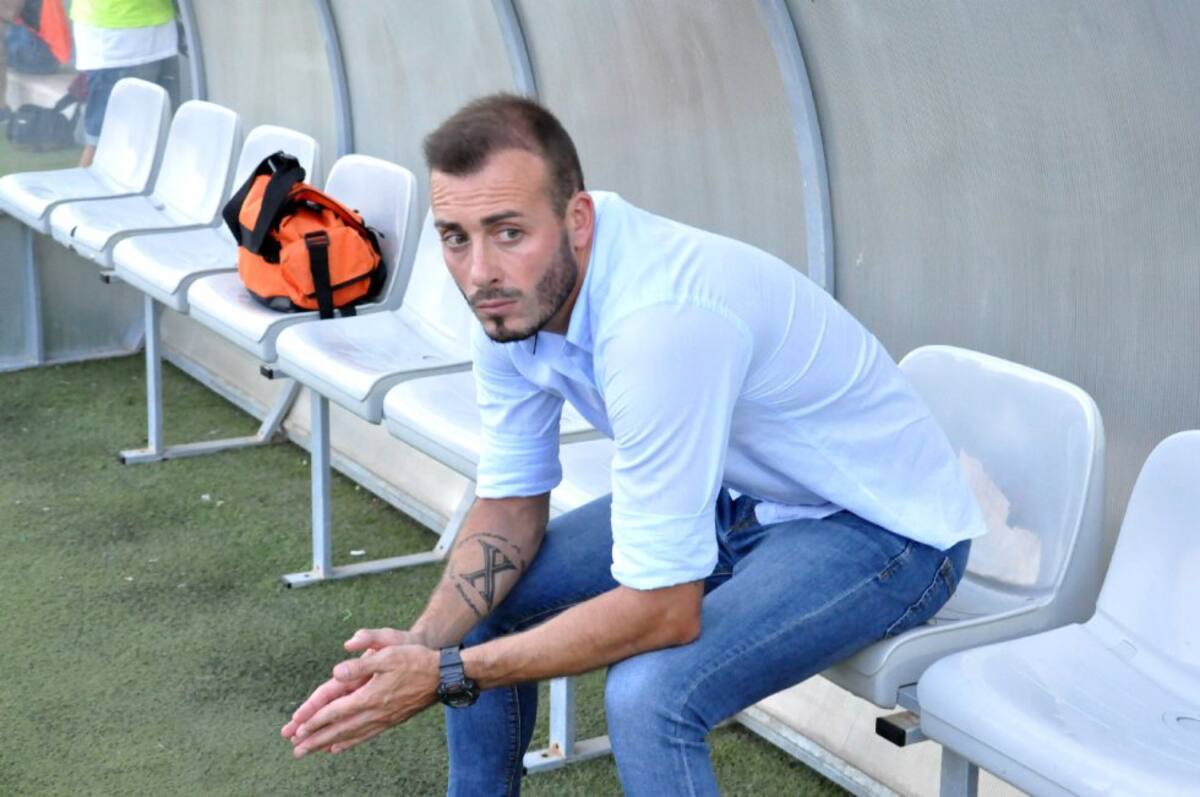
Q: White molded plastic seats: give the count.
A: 9